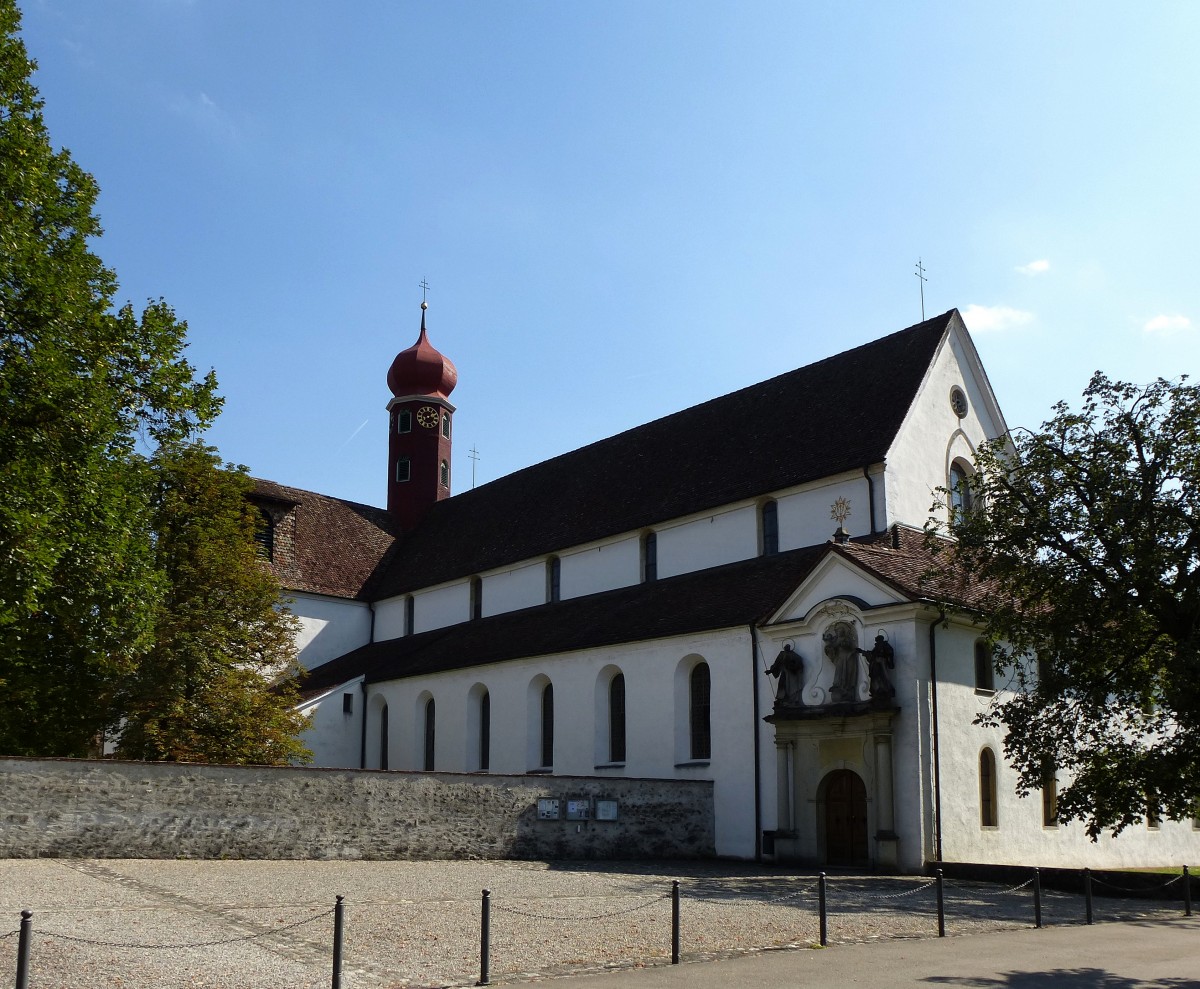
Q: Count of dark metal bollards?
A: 9